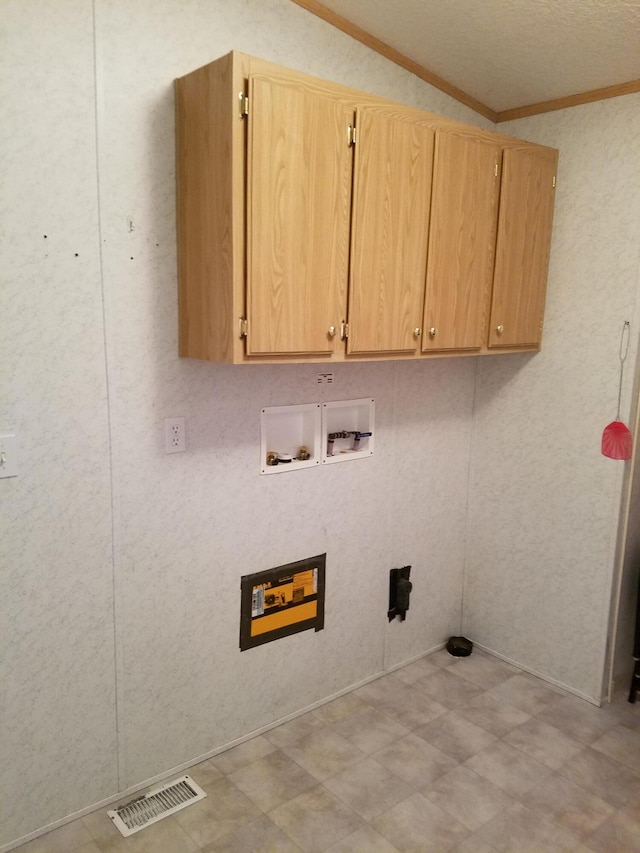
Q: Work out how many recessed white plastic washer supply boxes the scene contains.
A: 2